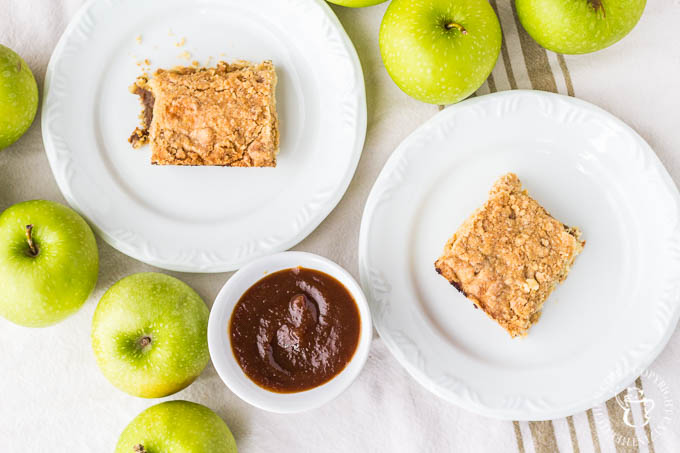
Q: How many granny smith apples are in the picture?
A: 7